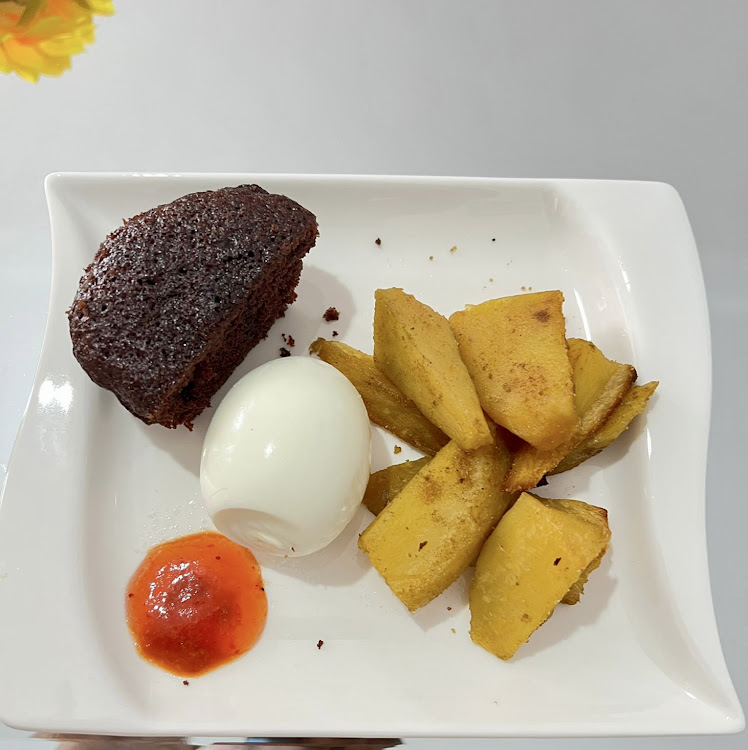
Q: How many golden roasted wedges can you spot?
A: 9